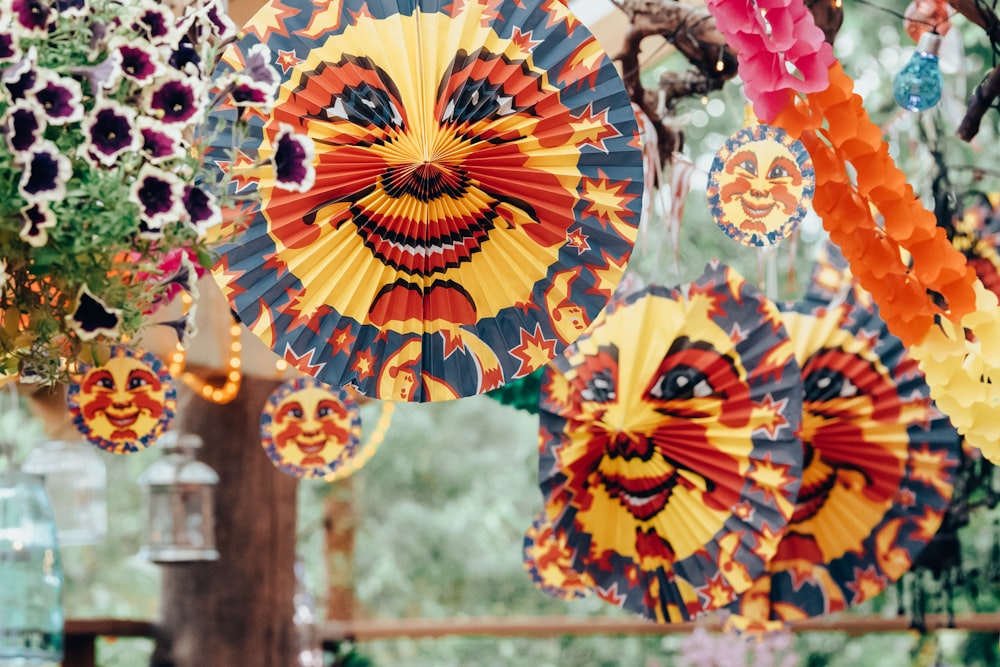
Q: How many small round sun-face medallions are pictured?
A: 4